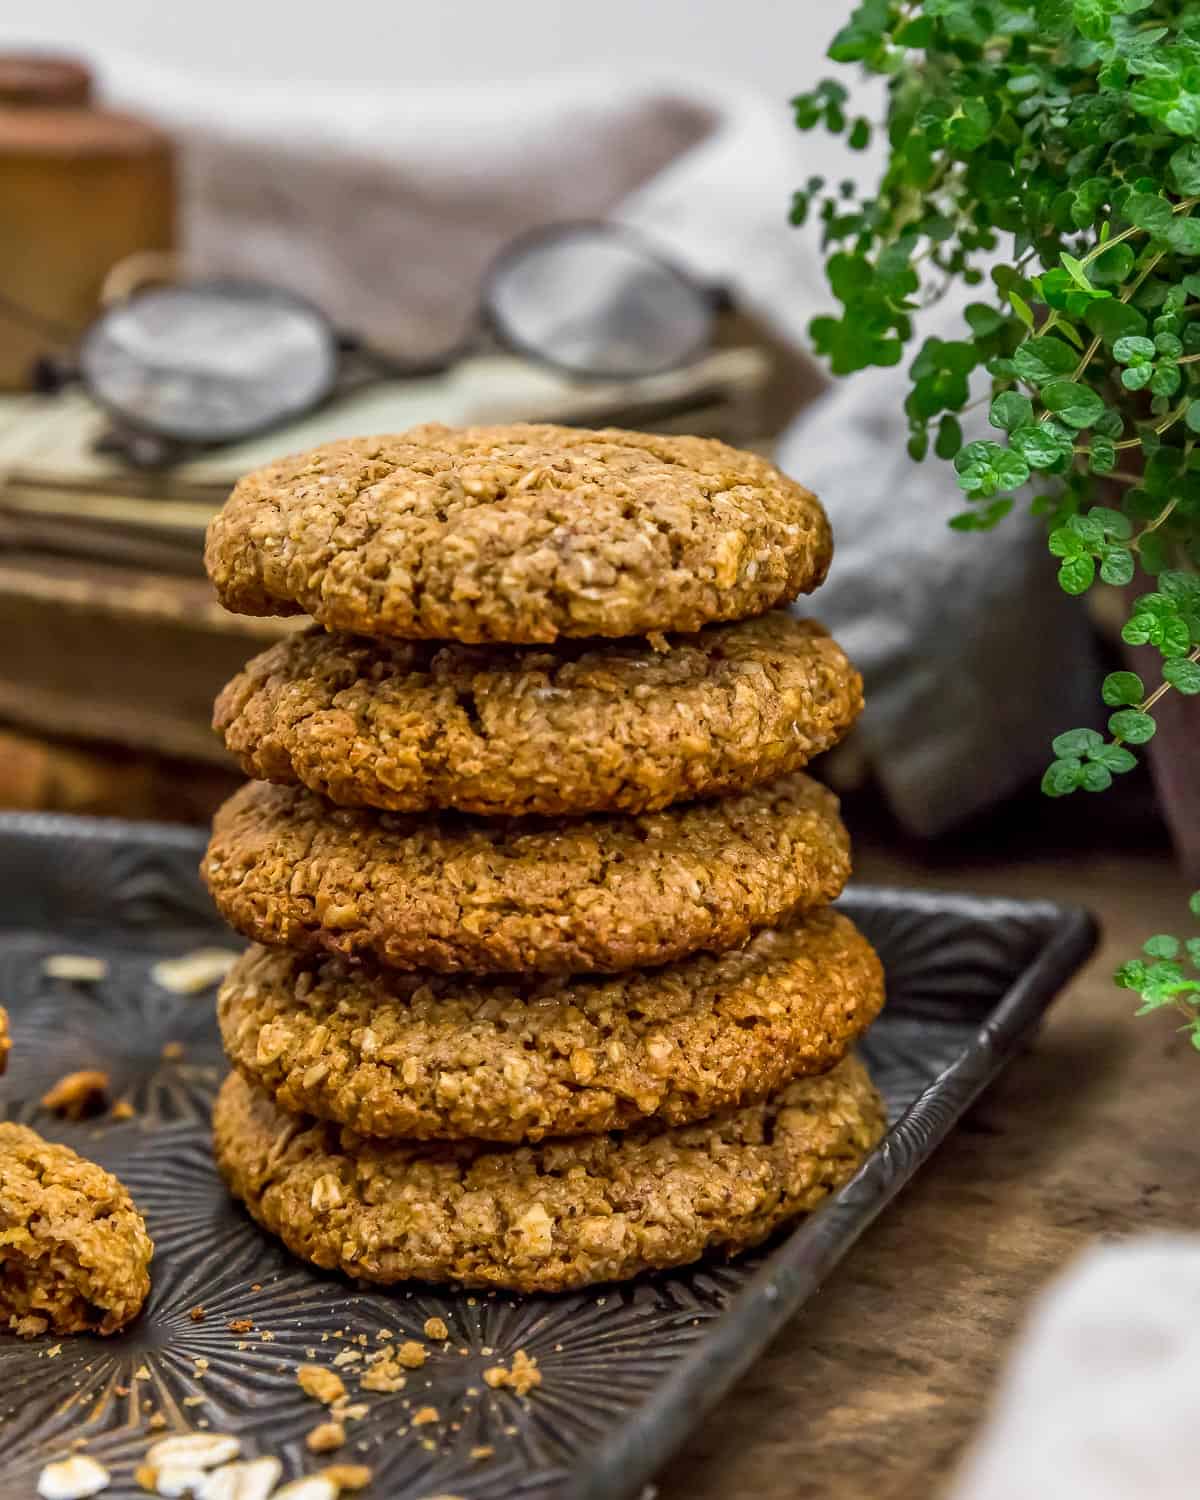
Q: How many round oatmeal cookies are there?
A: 5